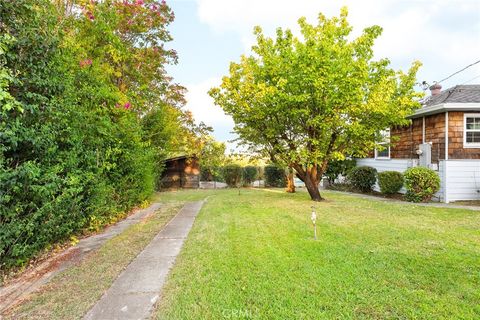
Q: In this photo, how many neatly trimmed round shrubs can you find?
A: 3